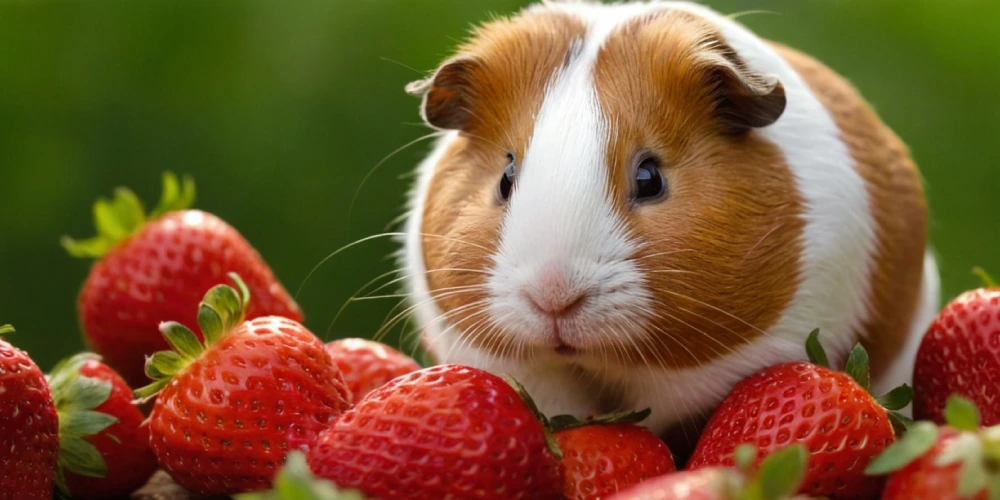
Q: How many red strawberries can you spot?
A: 11